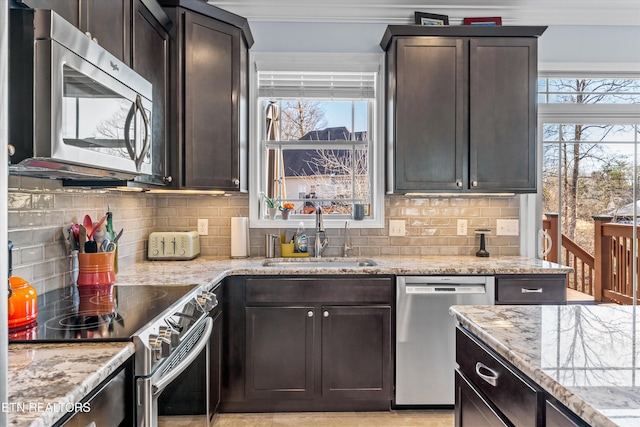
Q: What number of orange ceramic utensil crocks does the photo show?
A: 1